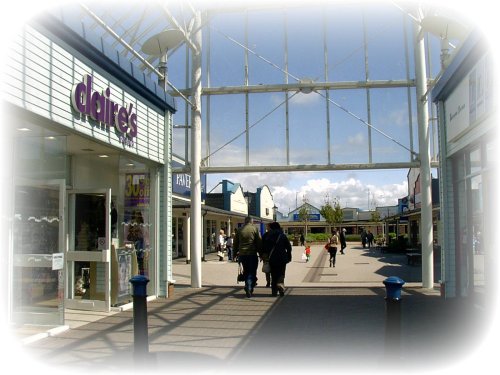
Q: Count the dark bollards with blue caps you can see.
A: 2